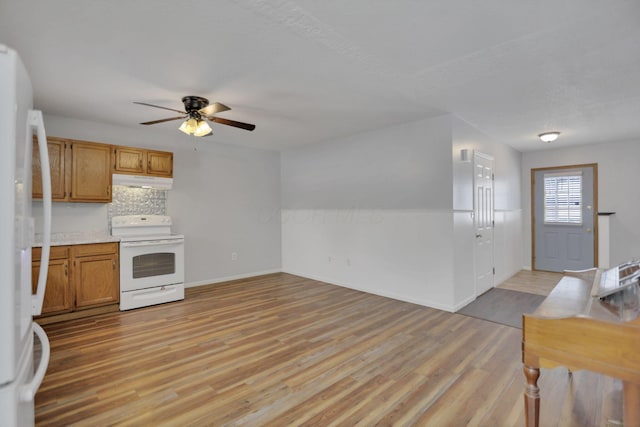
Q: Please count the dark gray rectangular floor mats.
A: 1